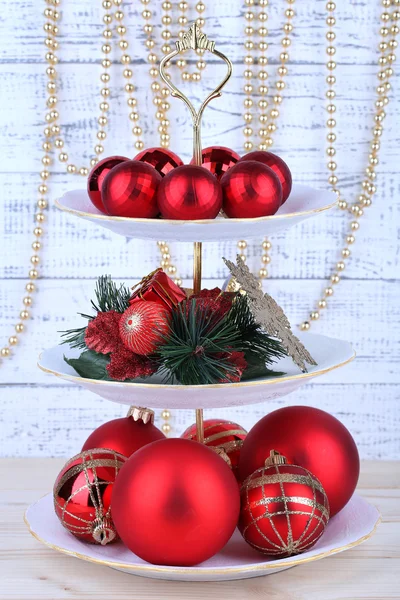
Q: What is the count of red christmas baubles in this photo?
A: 14